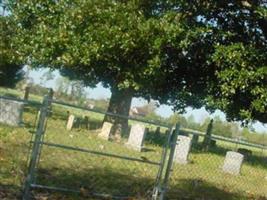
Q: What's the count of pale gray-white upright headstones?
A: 6